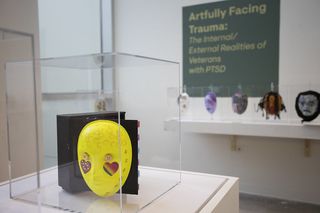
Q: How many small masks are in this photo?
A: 5